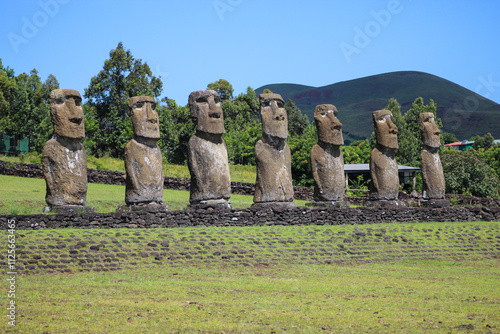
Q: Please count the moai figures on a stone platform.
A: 7